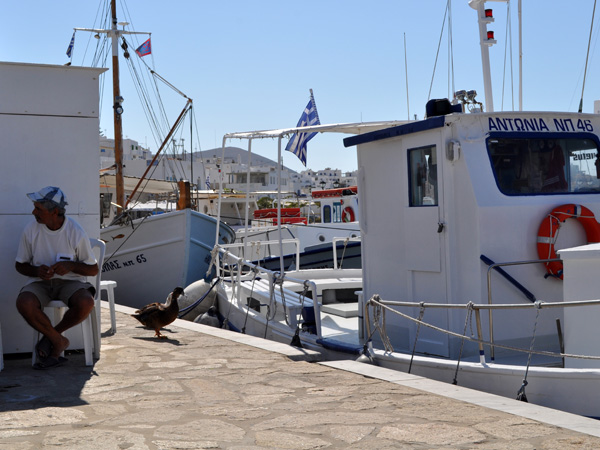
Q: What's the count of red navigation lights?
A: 2